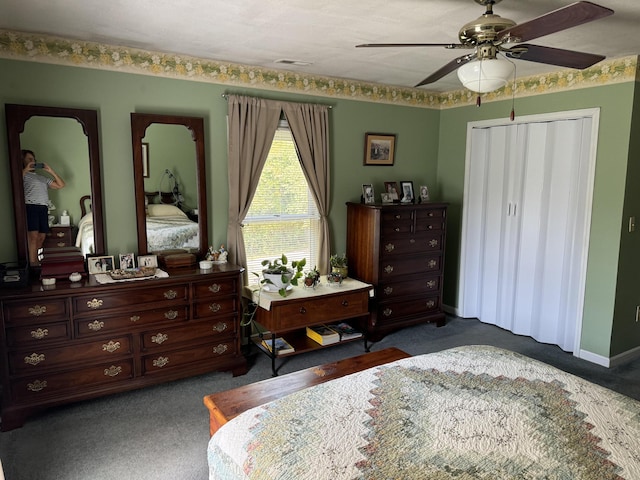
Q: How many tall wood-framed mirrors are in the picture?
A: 2